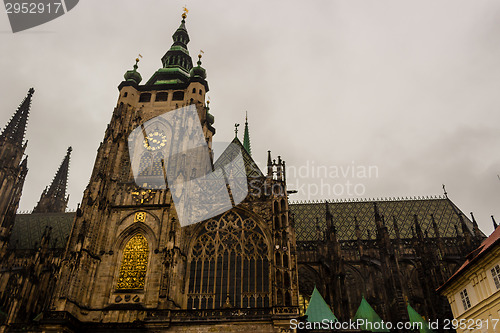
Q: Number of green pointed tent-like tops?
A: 3